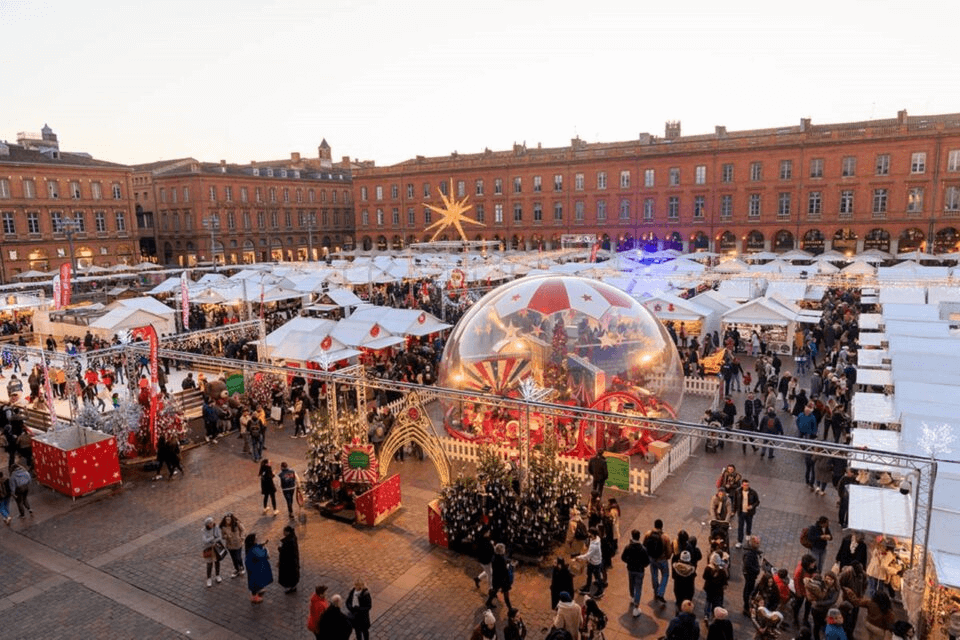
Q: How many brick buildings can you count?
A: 3